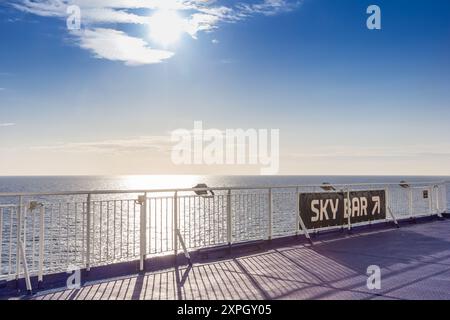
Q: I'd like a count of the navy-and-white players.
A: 0